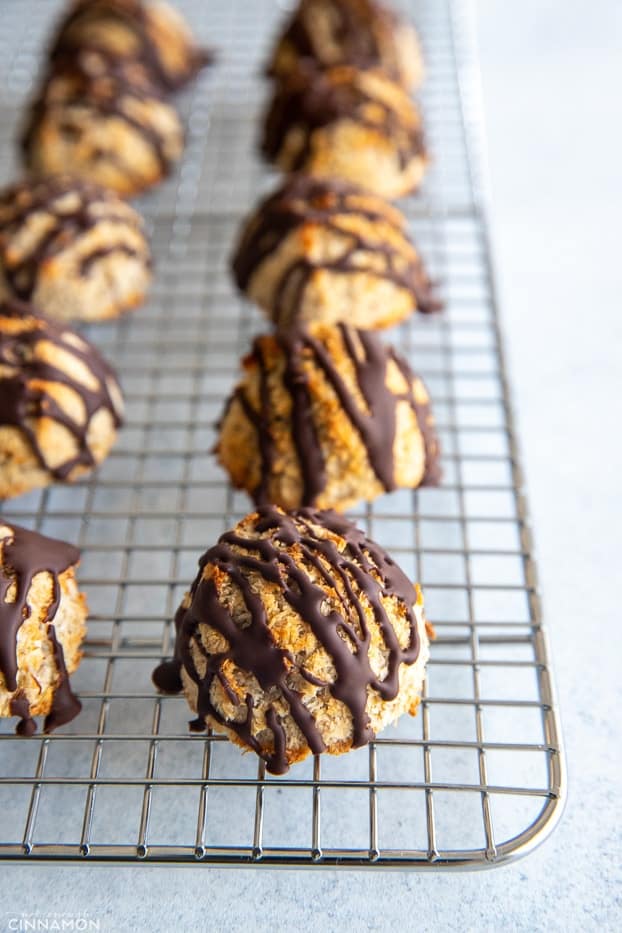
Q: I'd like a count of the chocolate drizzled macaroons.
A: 10